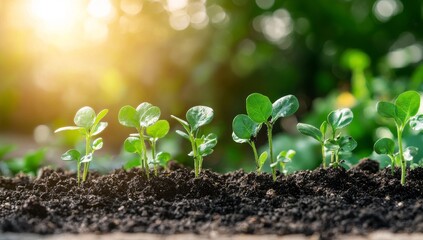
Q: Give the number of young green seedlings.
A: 6